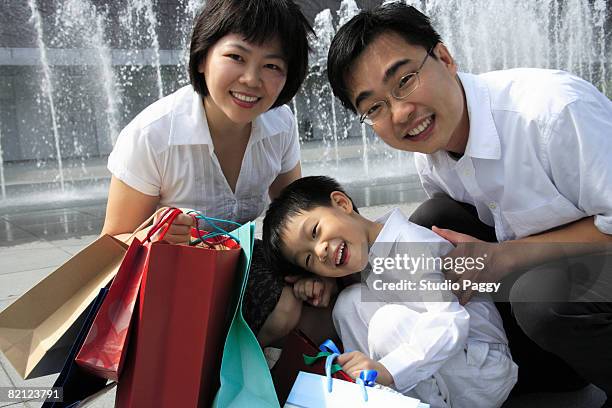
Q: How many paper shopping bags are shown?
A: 7